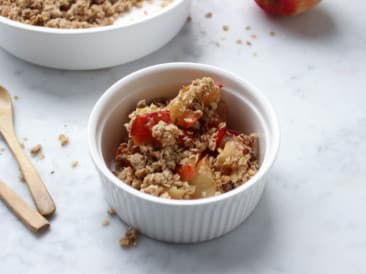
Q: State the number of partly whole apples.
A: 1